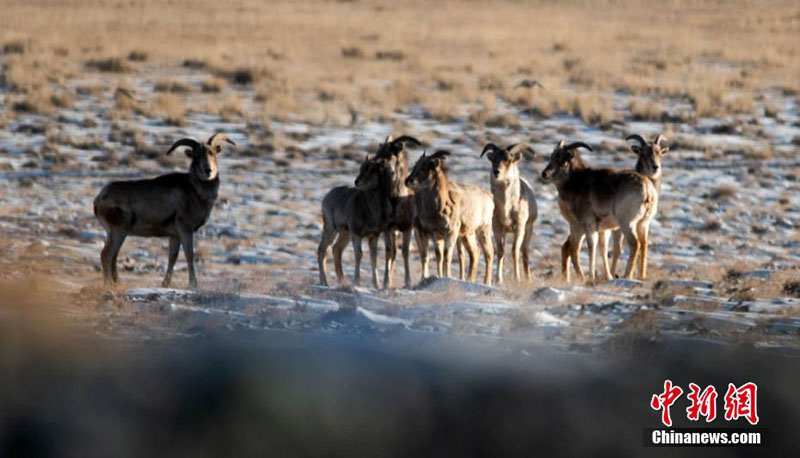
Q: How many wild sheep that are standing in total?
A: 7